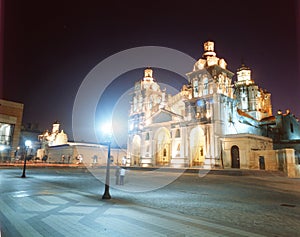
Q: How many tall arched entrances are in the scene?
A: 3